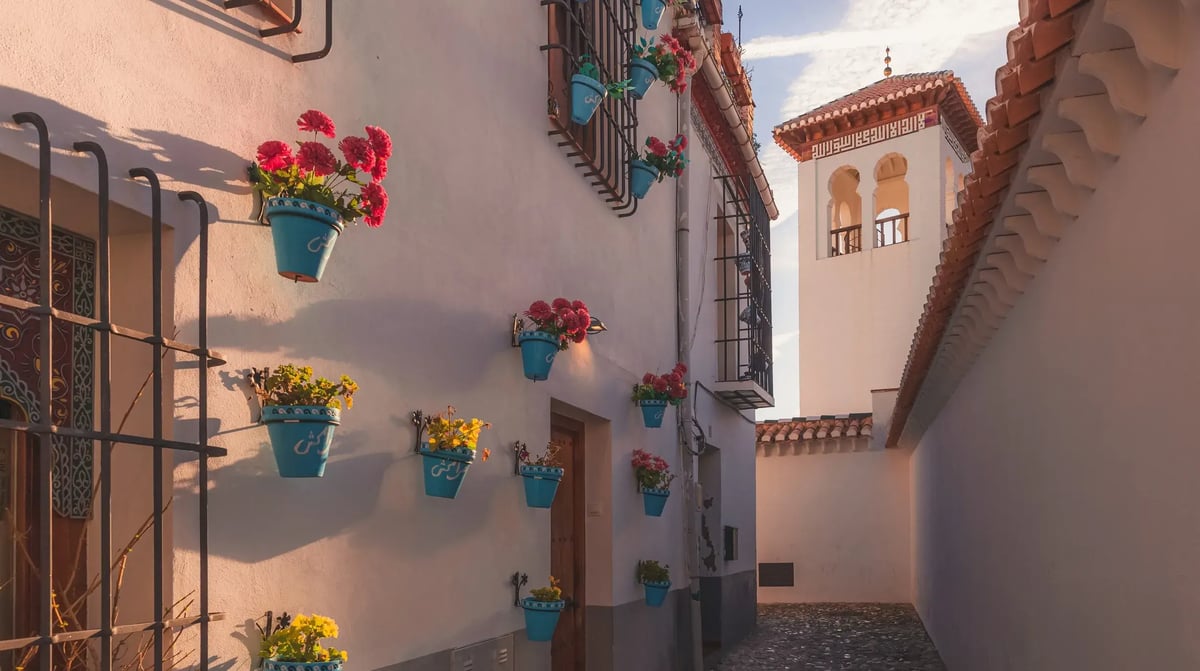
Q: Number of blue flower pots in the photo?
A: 14